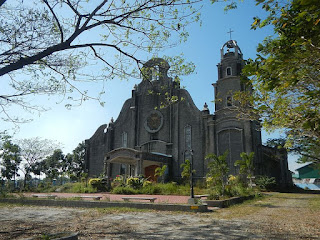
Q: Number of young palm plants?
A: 4